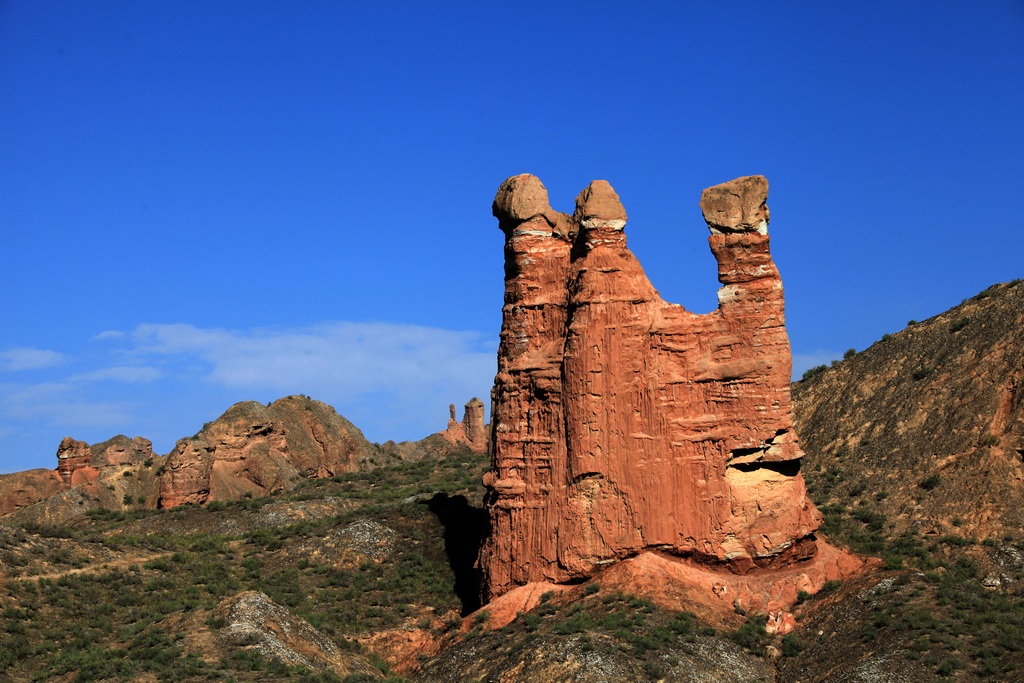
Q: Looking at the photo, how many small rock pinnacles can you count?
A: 2